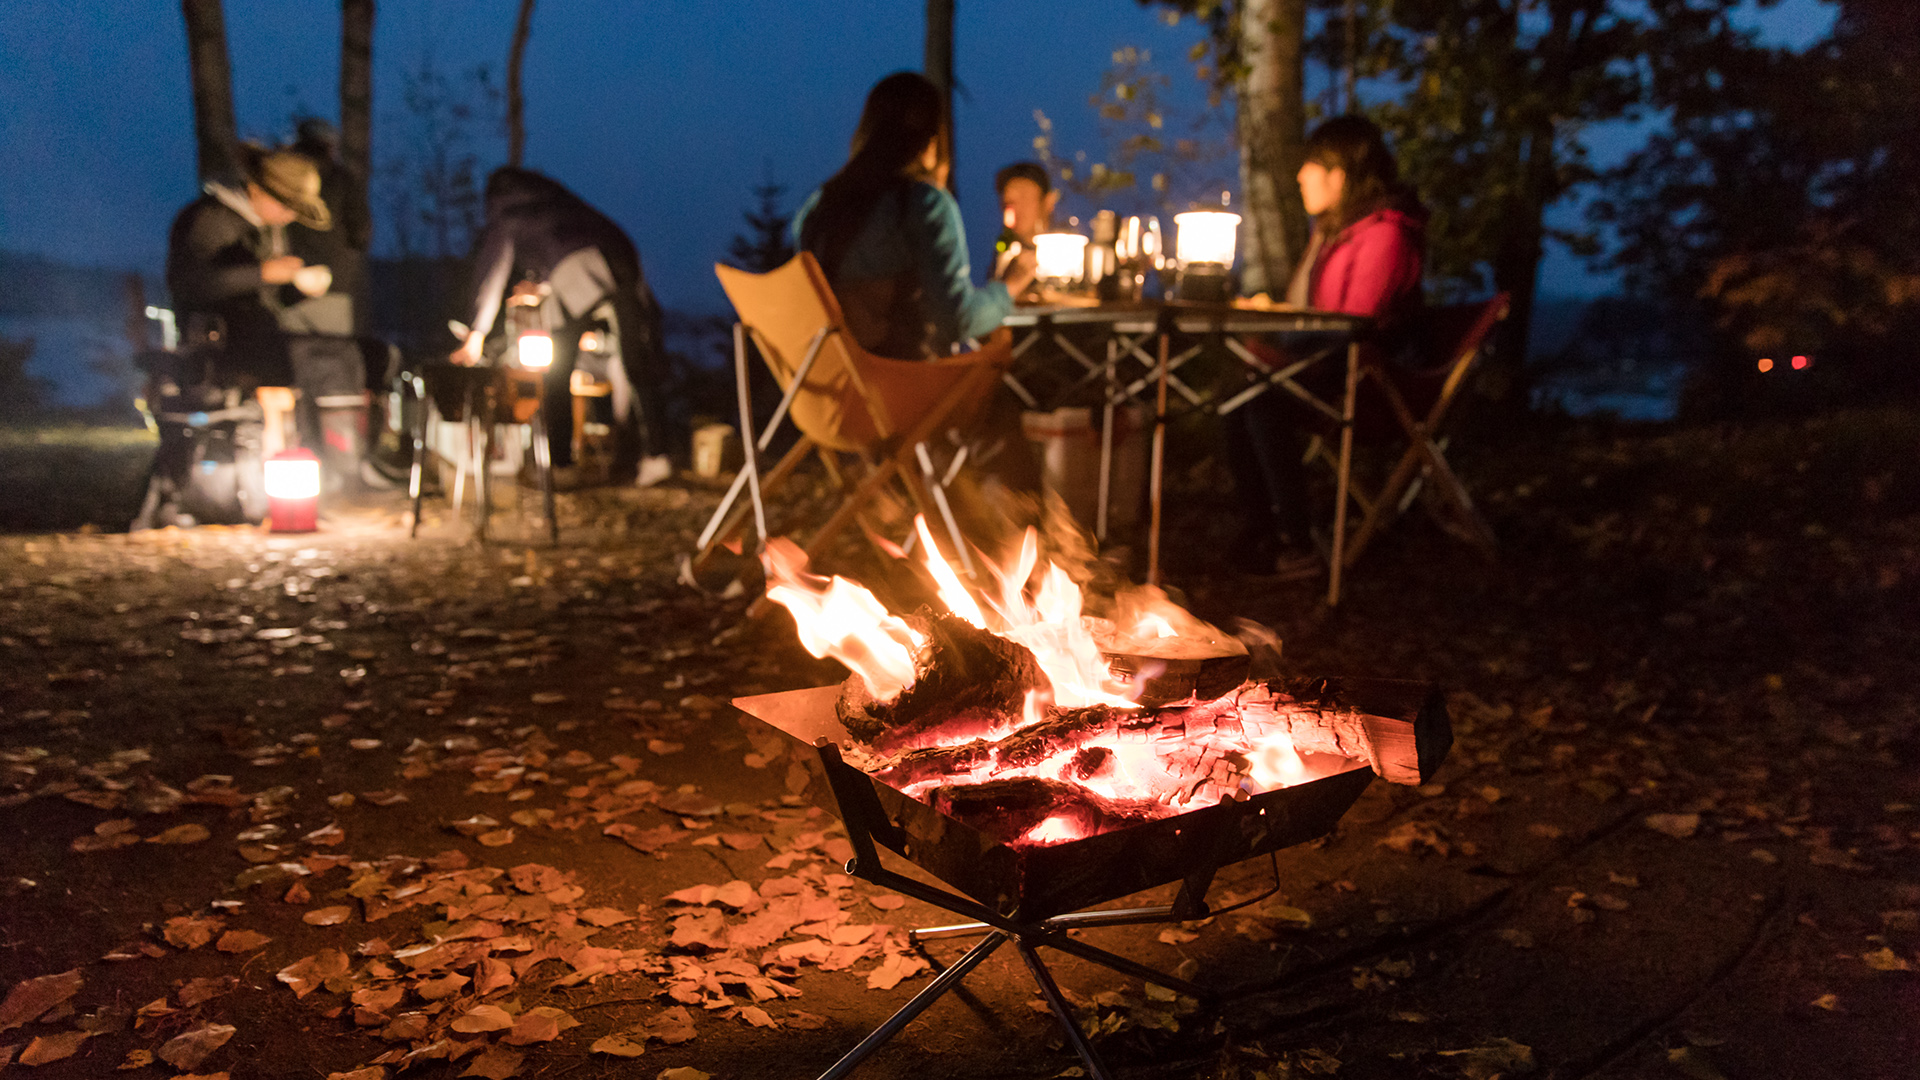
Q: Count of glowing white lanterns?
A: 4